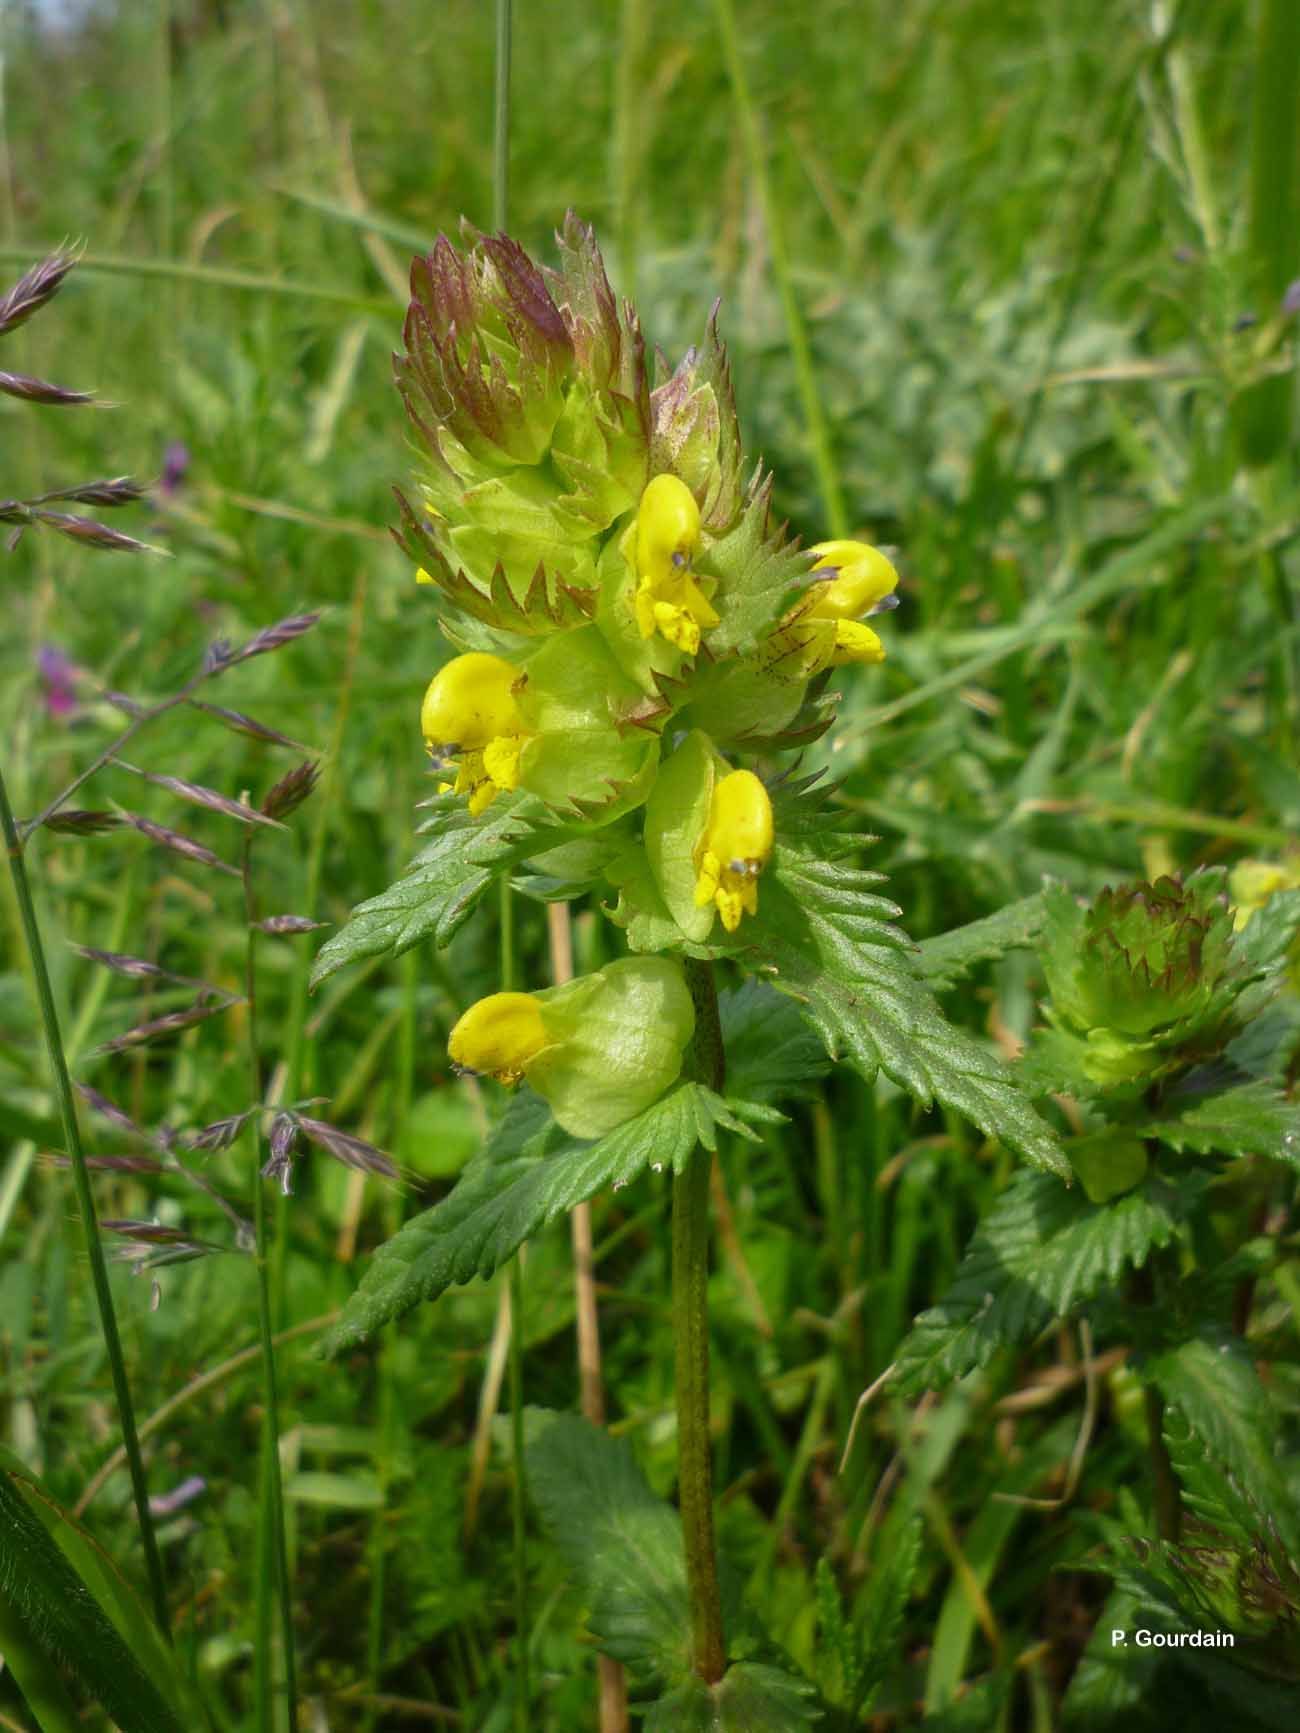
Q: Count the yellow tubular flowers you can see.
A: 5